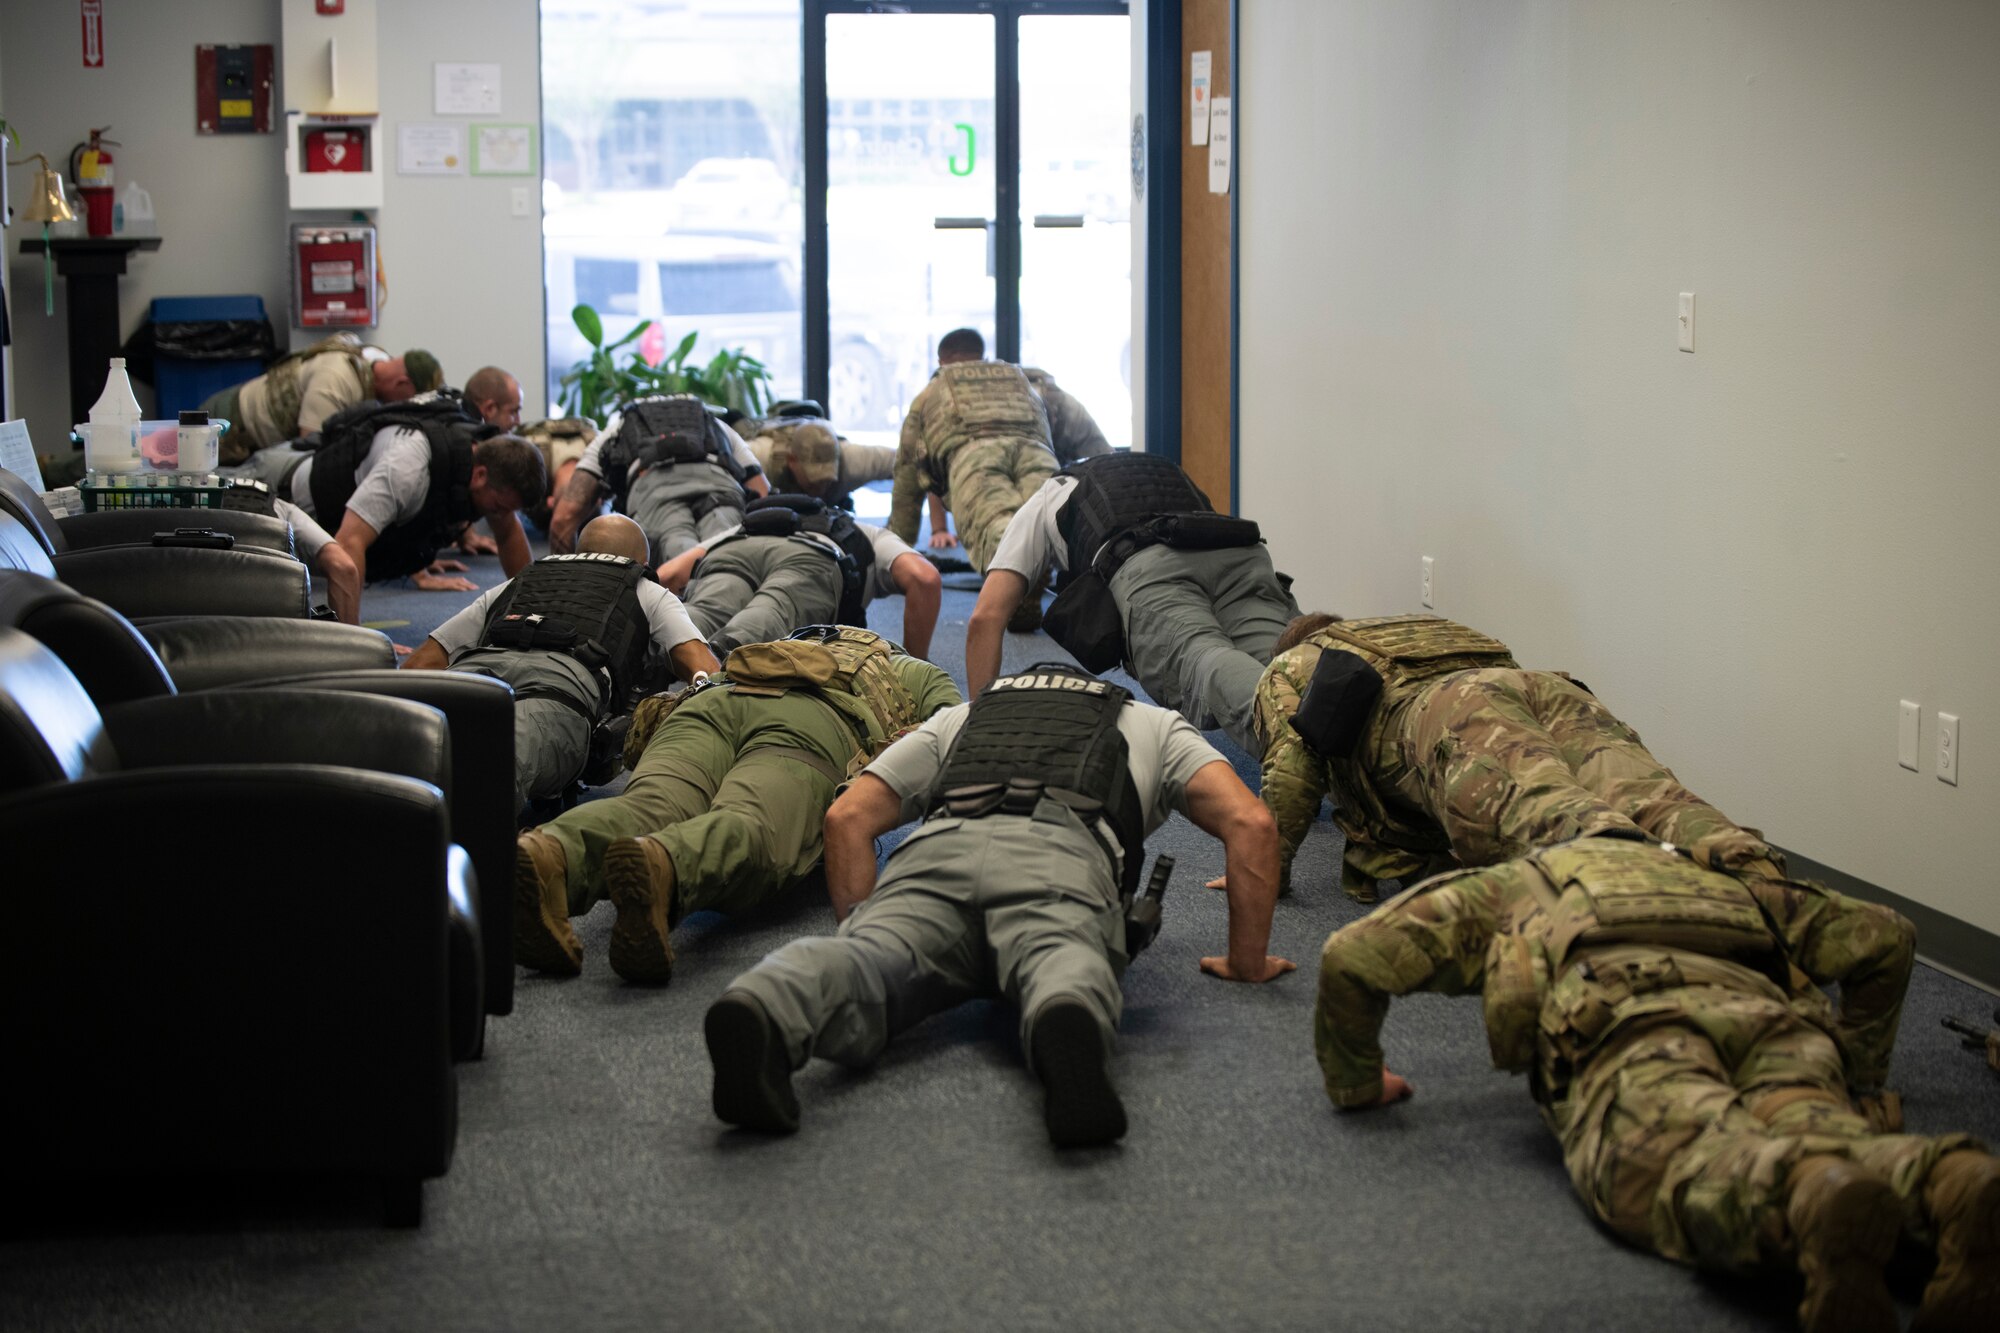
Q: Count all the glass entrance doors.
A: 2